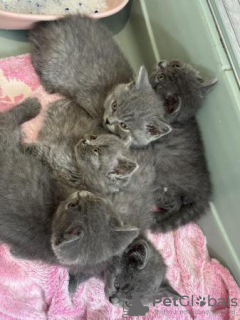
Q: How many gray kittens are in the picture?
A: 5